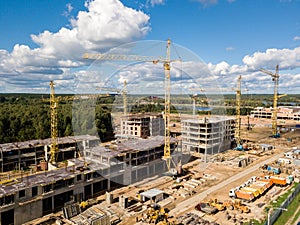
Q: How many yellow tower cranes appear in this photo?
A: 5